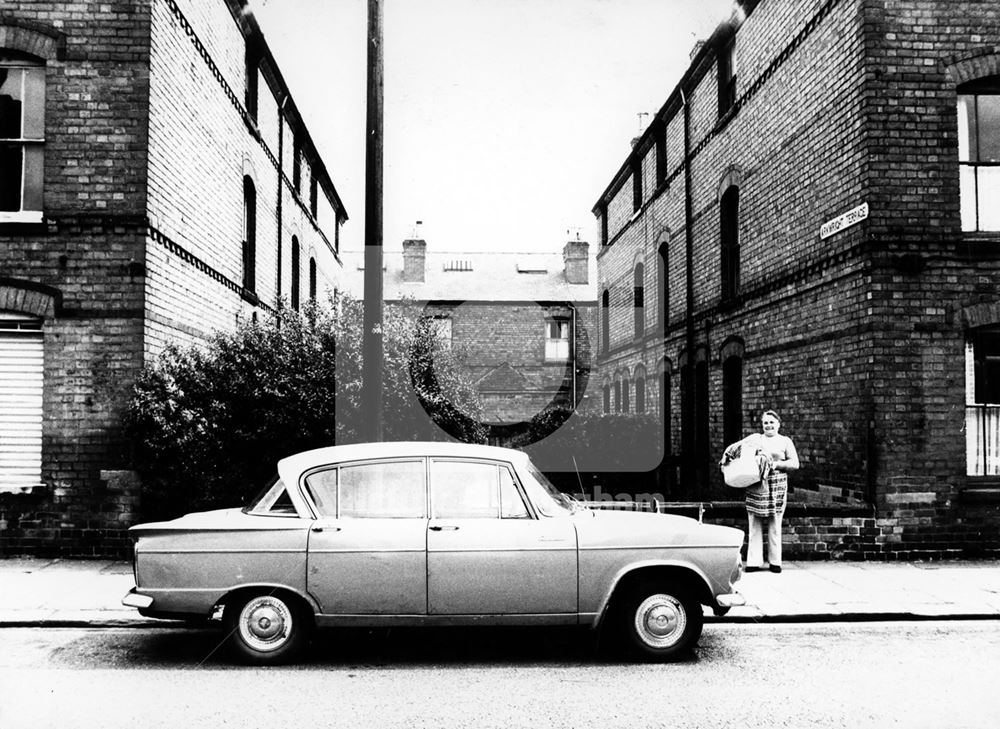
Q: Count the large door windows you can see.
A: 2